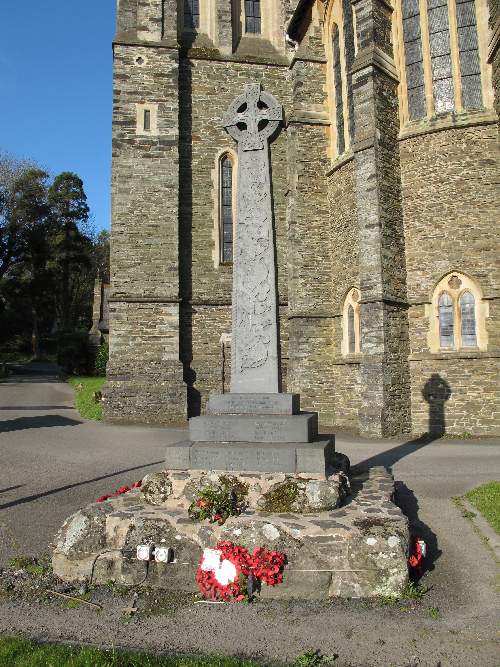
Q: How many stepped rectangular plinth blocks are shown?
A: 3